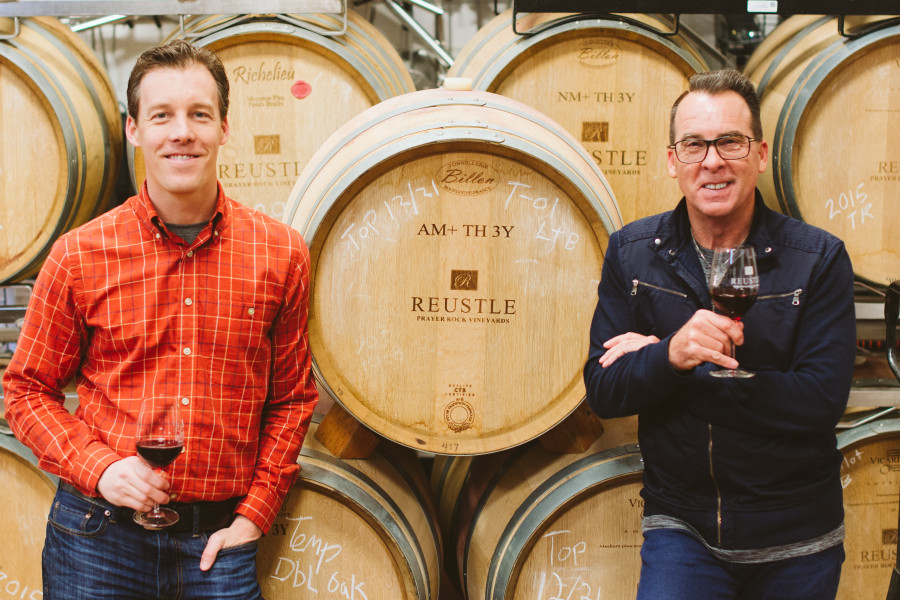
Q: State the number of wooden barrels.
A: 9